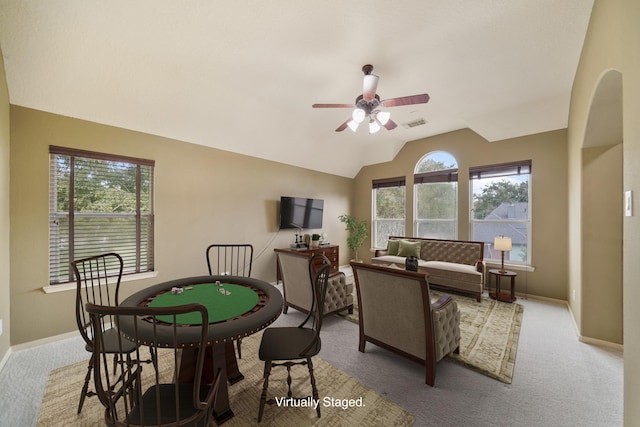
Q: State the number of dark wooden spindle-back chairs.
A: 4